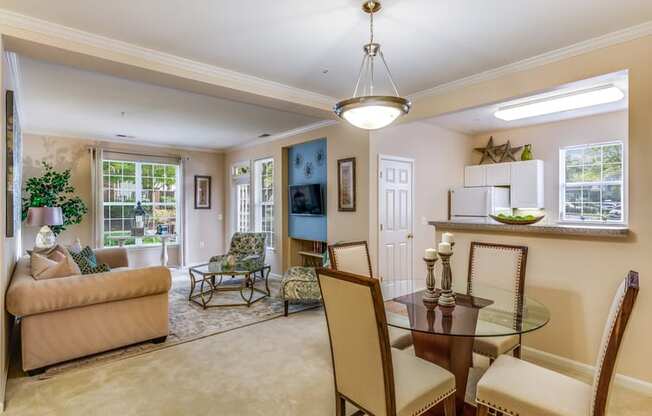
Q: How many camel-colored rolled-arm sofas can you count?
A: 1